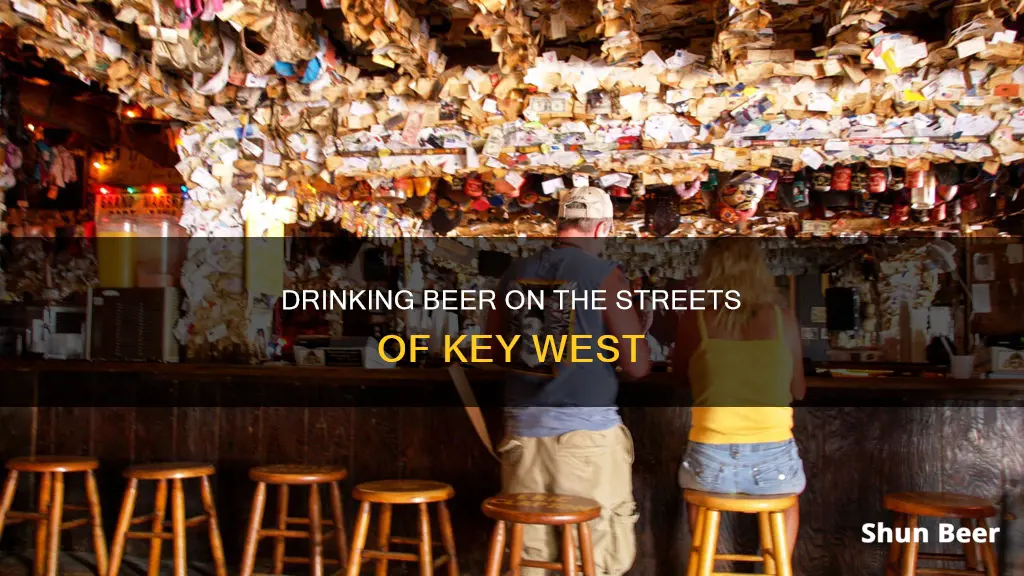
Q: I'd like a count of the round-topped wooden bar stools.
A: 7